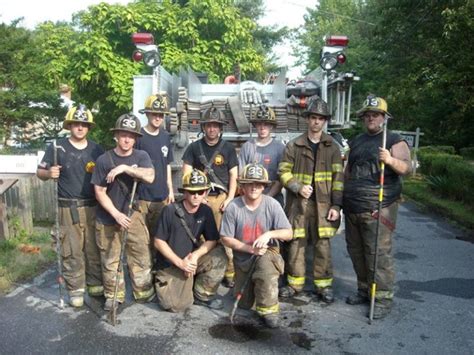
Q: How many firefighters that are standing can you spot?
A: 7